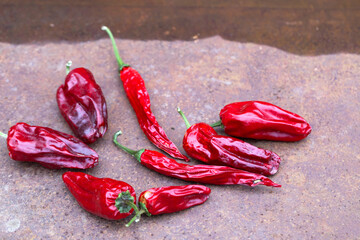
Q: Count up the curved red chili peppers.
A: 2